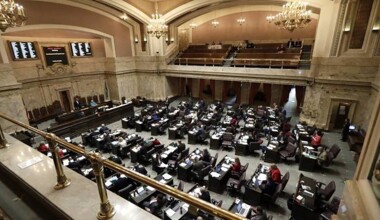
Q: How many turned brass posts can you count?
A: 3